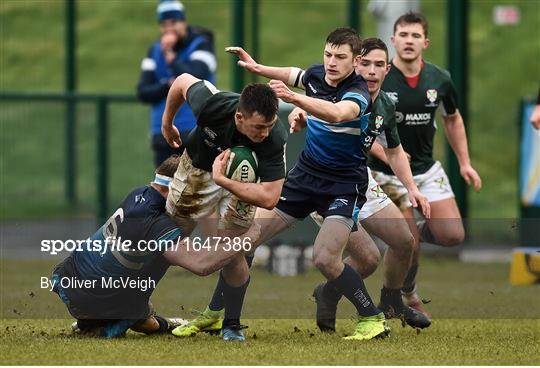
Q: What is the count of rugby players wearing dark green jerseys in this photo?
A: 3